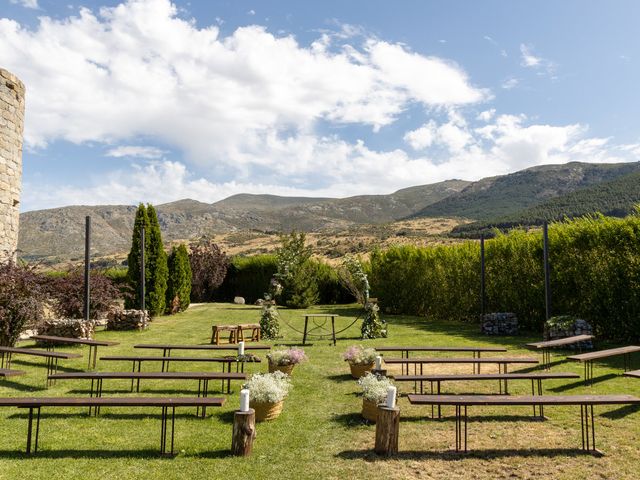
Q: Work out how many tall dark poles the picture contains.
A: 4